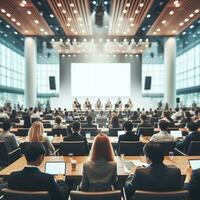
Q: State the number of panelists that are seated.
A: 6